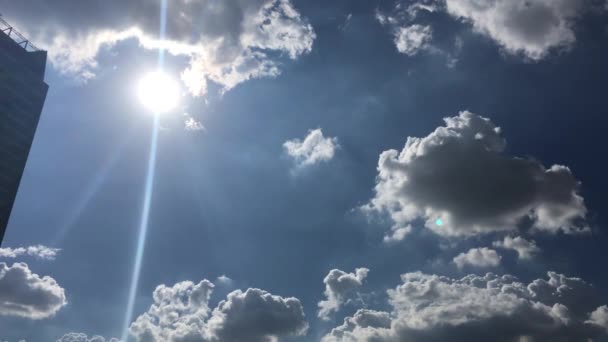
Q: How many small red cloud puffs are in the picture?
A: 0